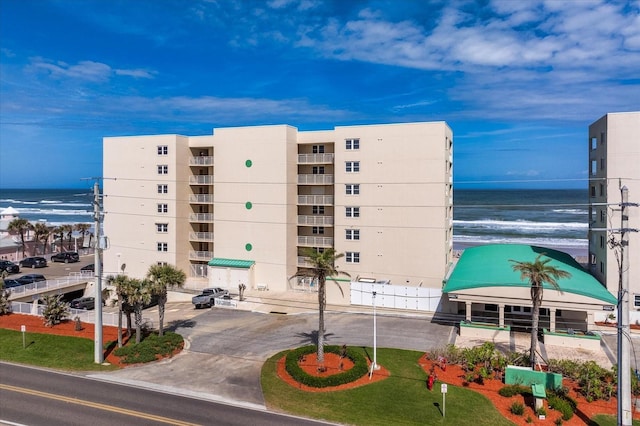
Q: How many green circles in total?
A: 3